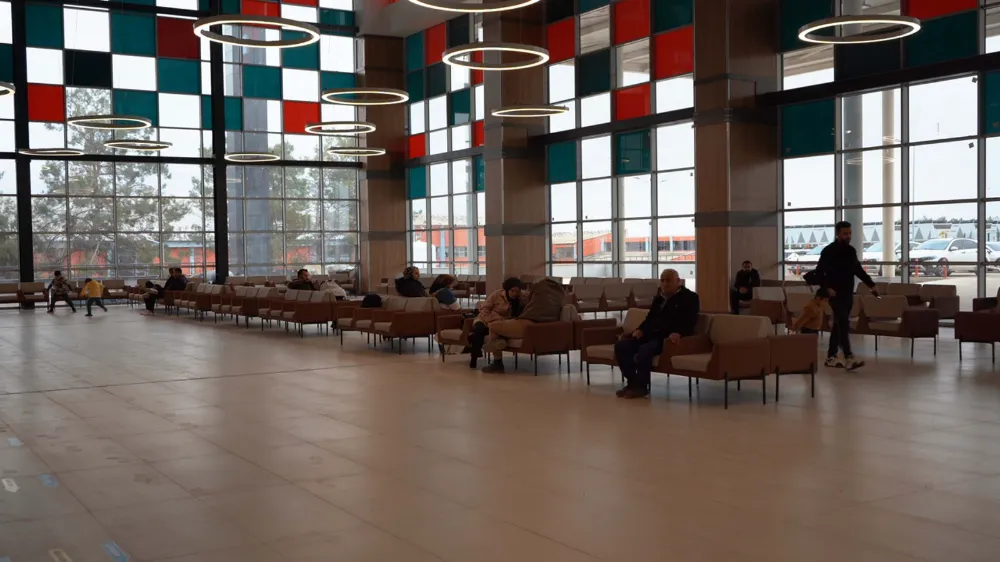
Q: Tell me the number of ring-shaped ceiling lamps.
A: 13